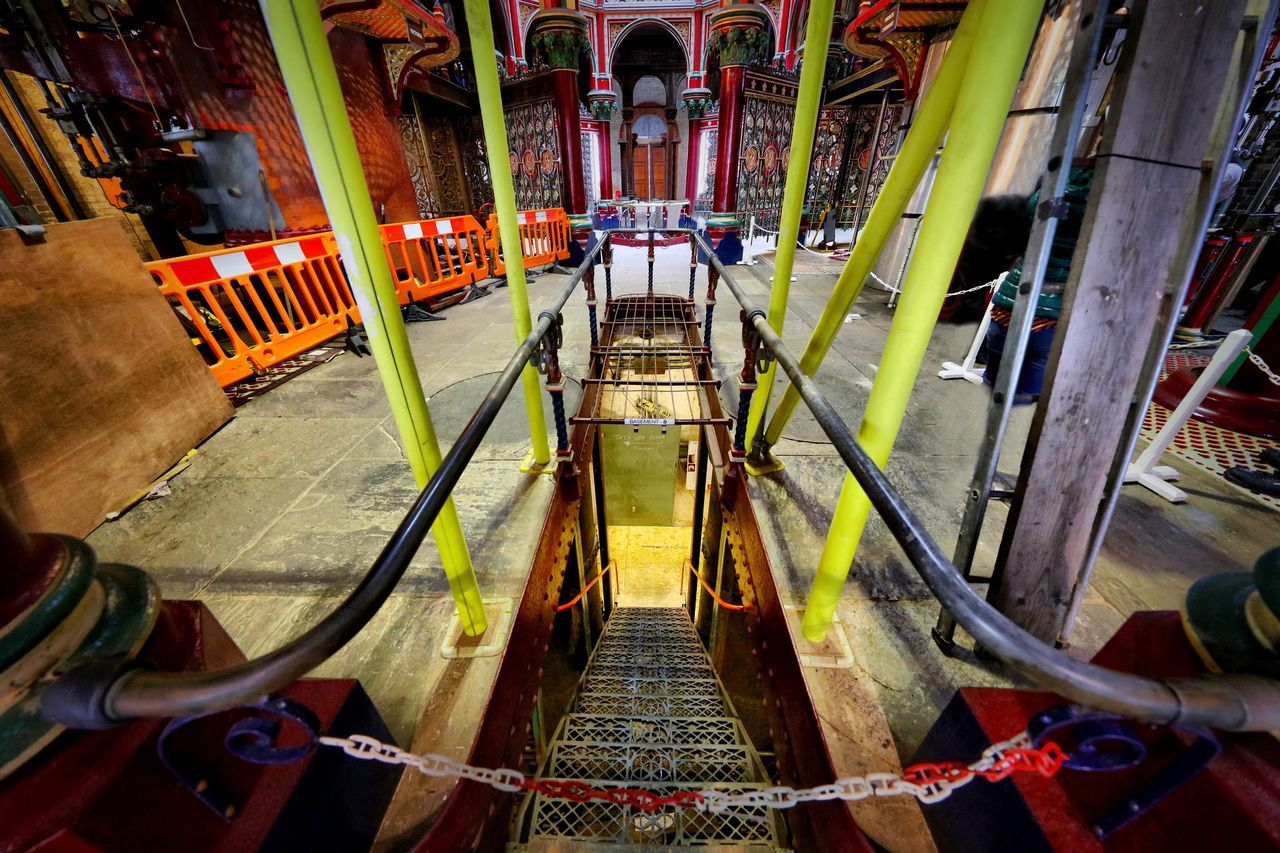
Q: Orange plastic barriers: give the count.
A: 3